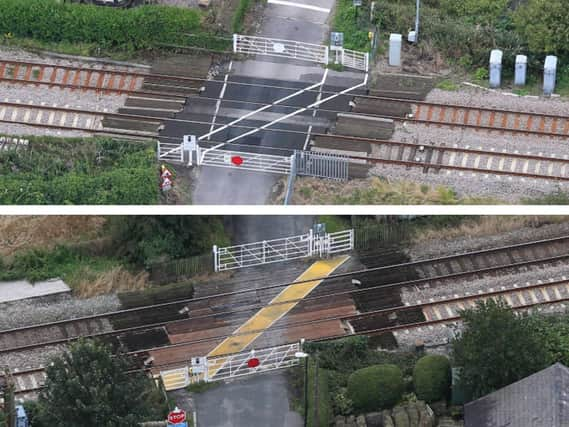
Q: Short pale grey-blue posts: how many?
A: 4